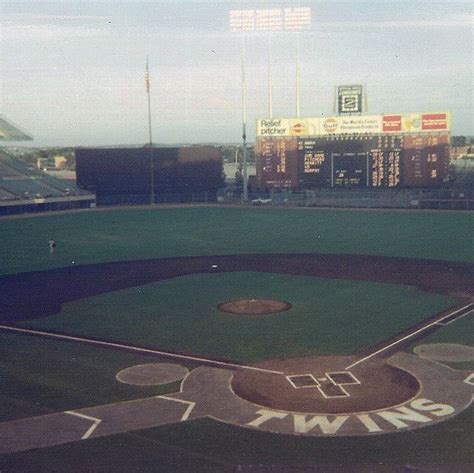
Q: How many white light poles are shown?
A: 3